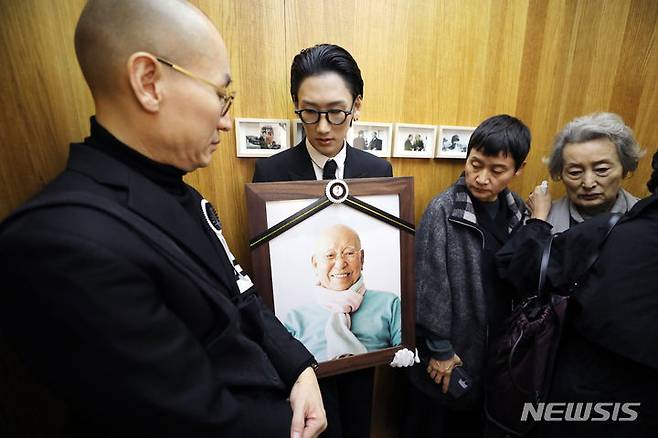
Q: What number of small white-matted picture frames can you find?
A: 5